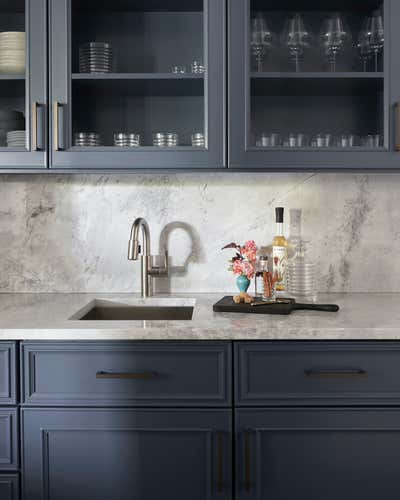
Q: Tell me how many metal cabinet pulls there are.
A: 7